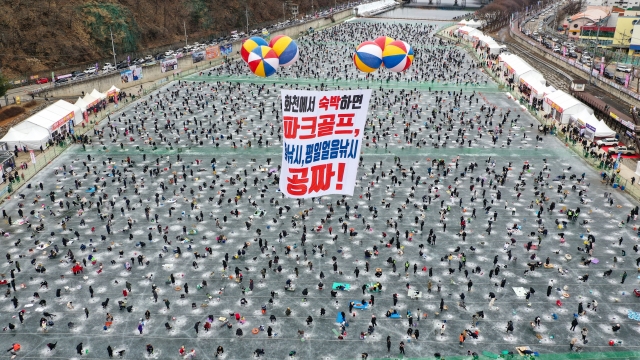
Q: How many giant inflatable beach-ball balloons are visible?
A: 6